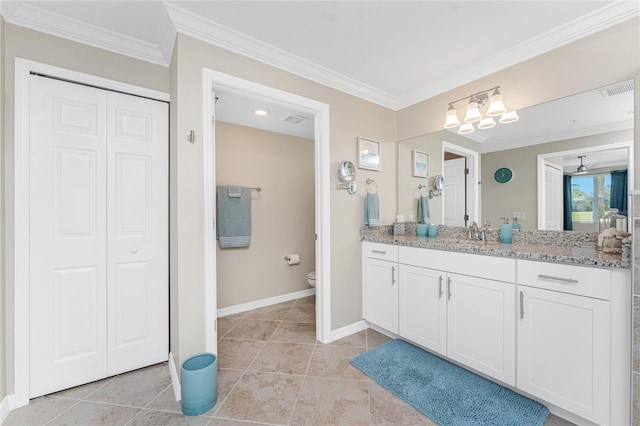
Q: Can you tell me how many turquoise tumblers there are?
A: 2